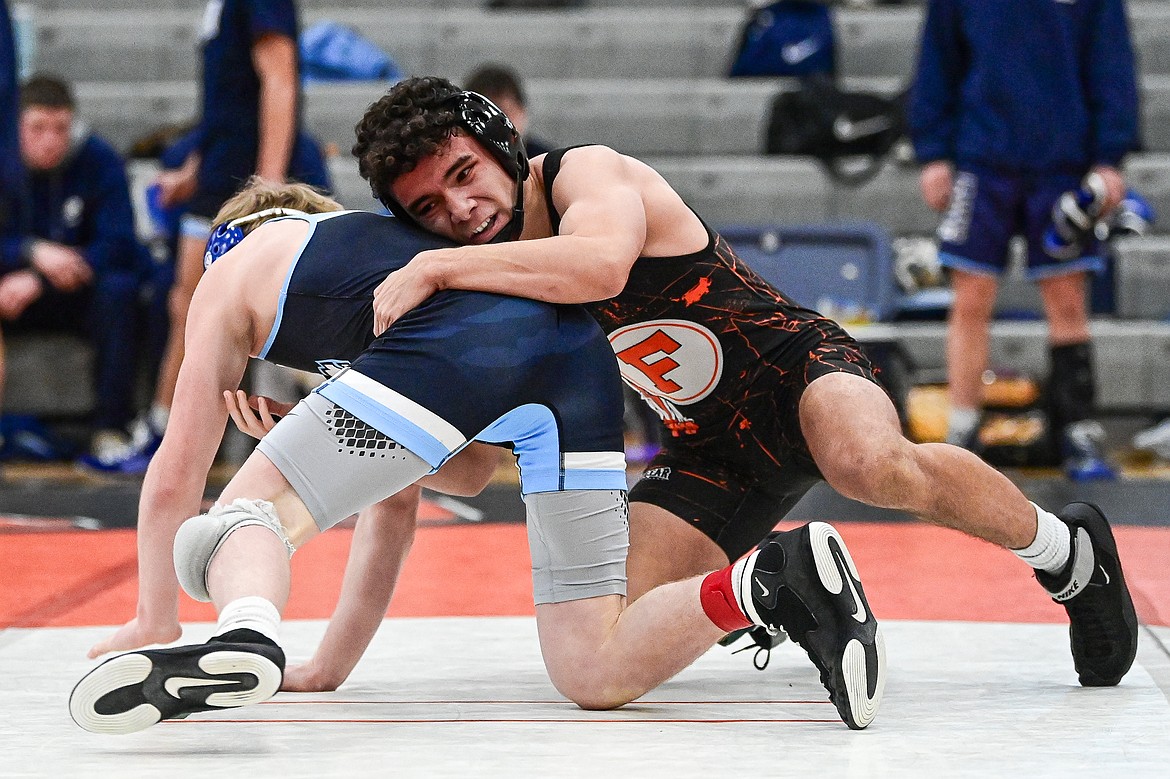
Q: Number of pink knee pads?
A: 0